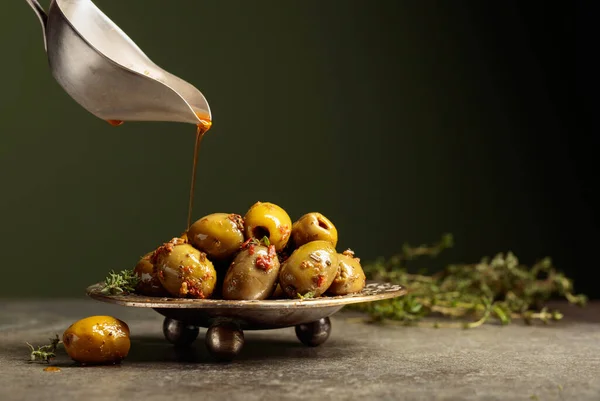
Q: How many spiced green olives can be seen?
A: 9